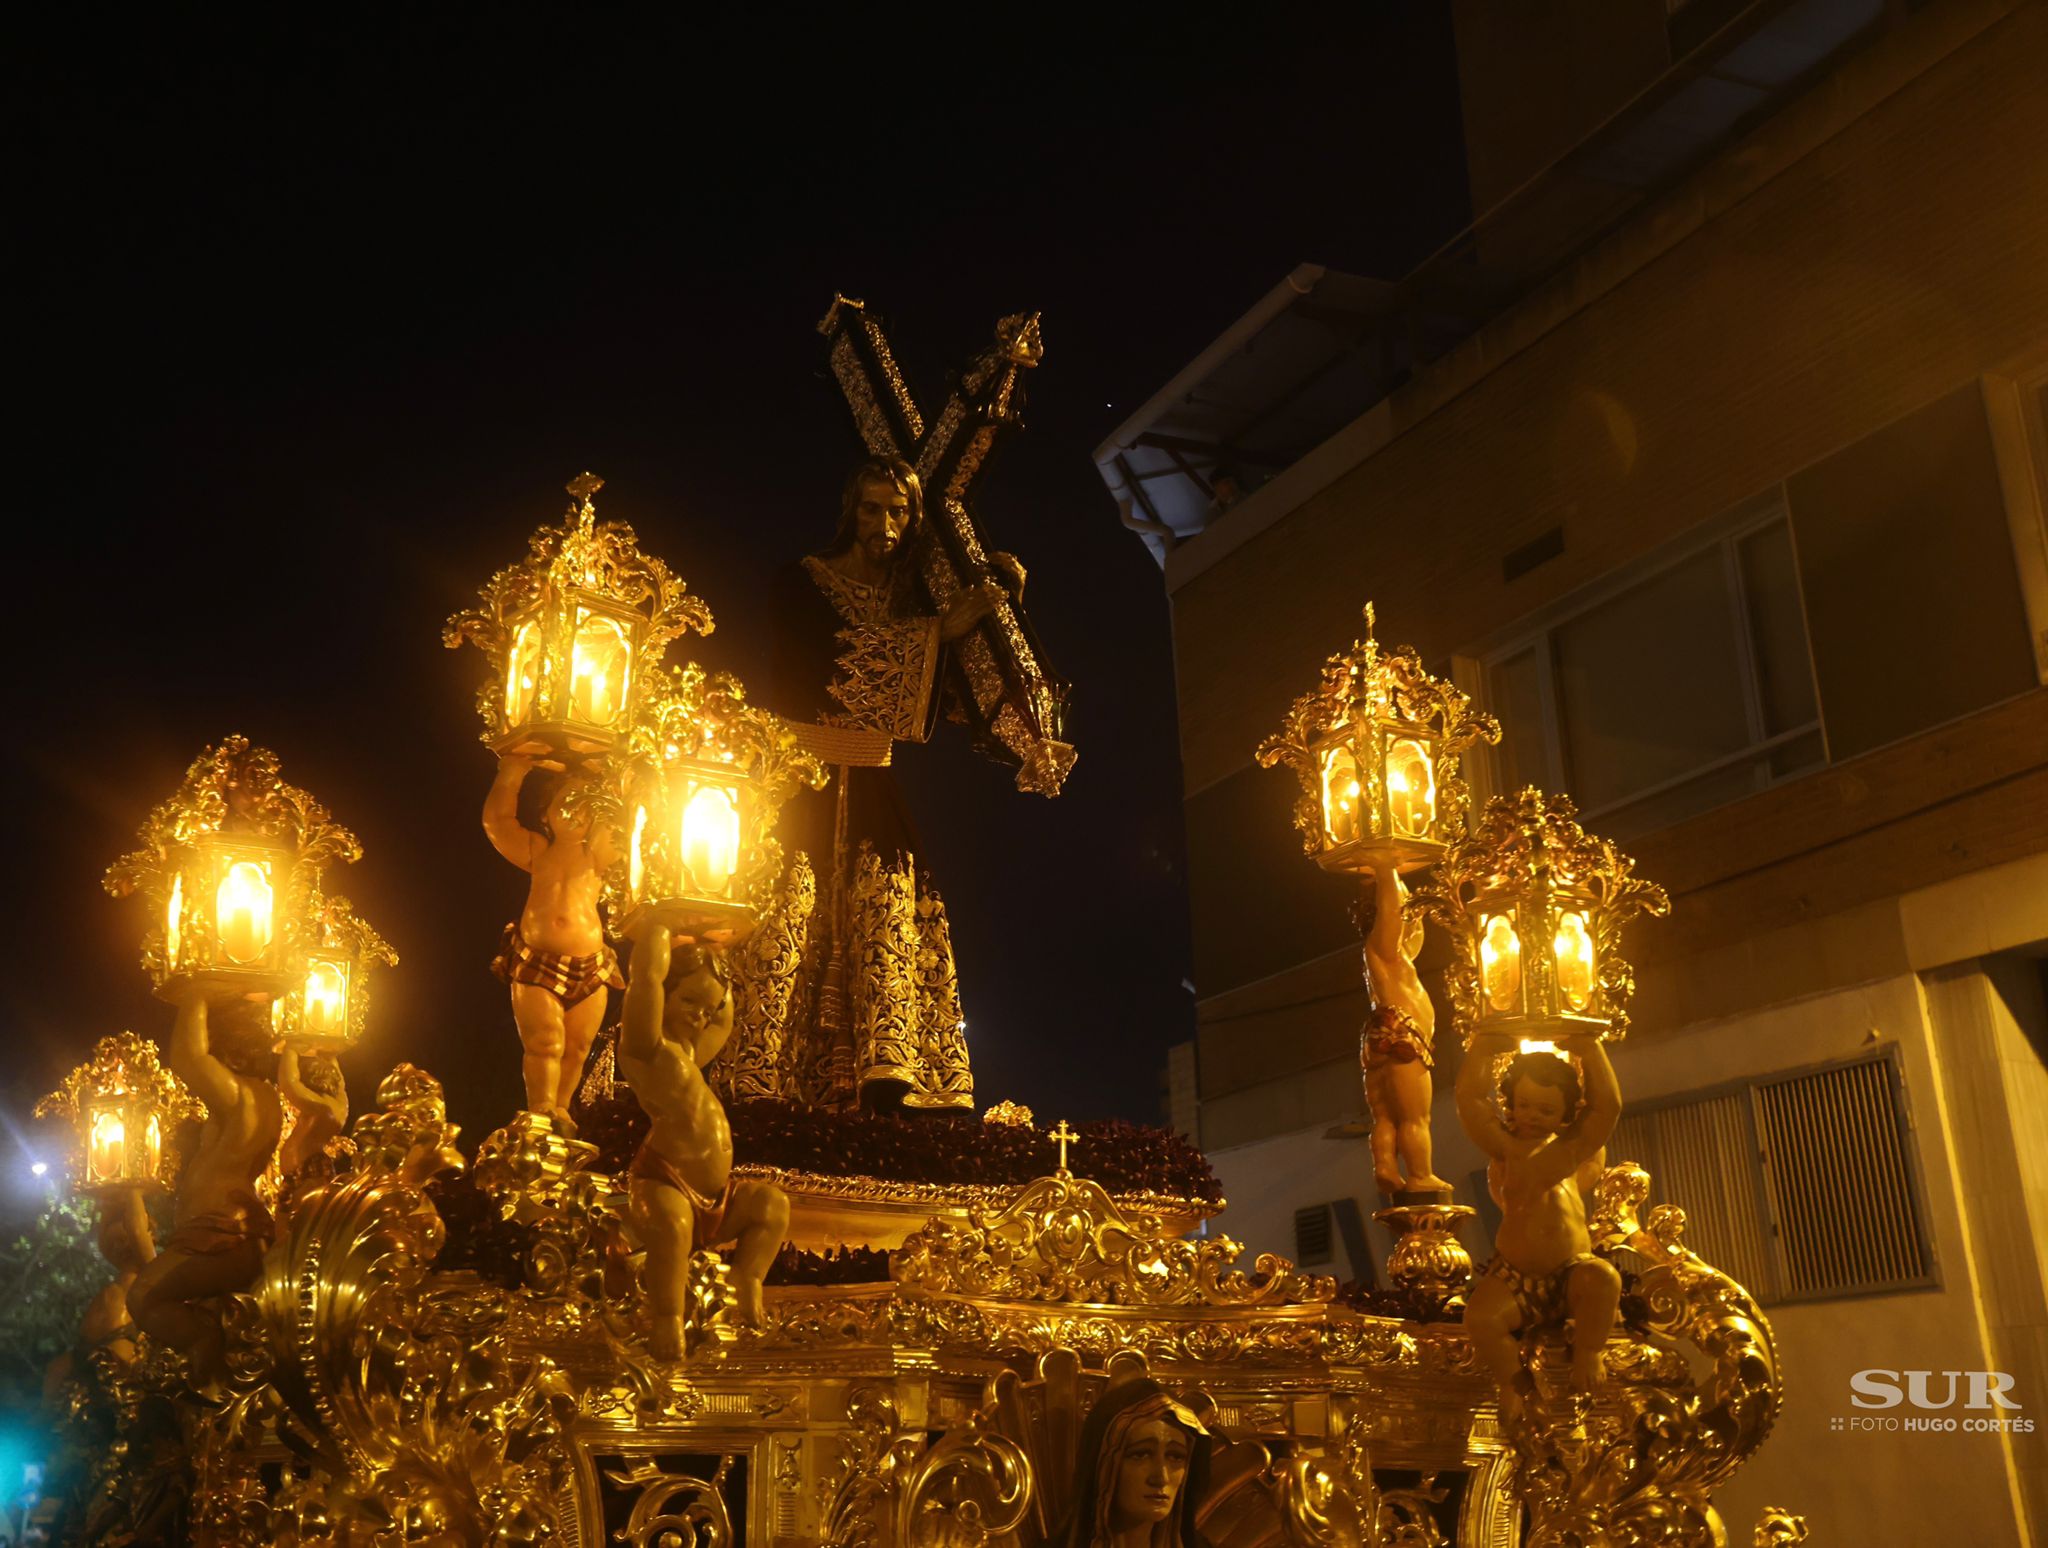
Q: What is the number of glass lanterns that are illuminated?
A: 7